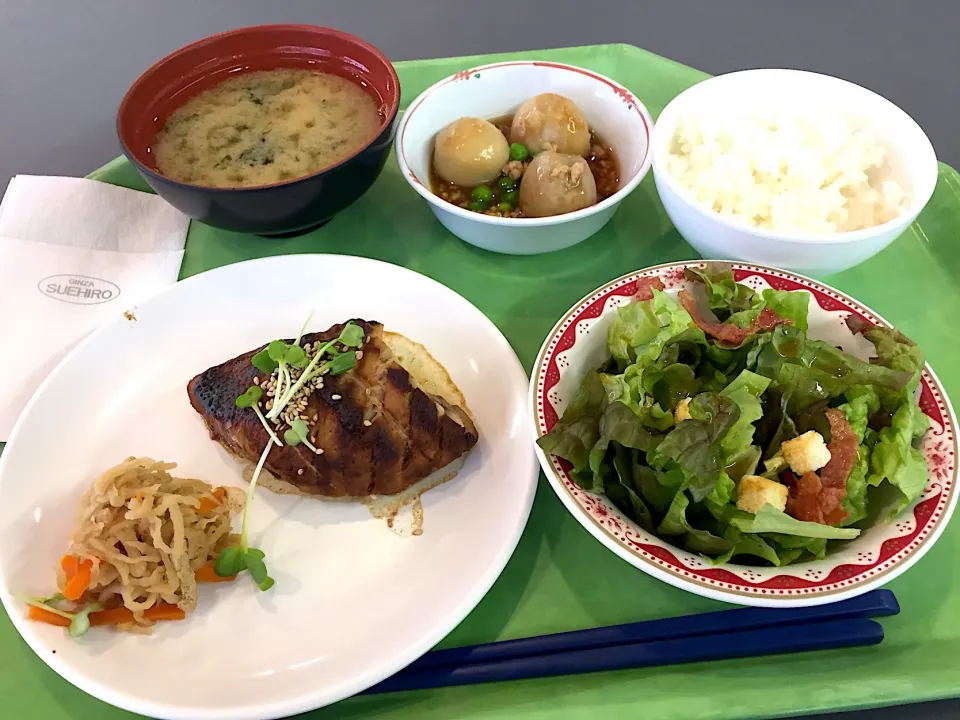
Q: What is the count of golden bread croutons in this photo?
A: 3